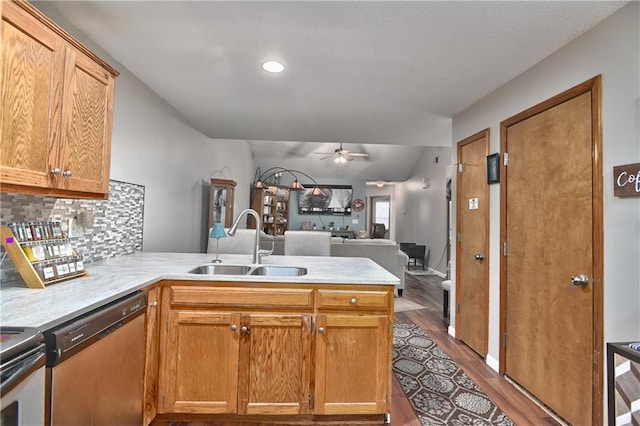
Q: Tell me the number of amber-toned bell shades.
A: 3